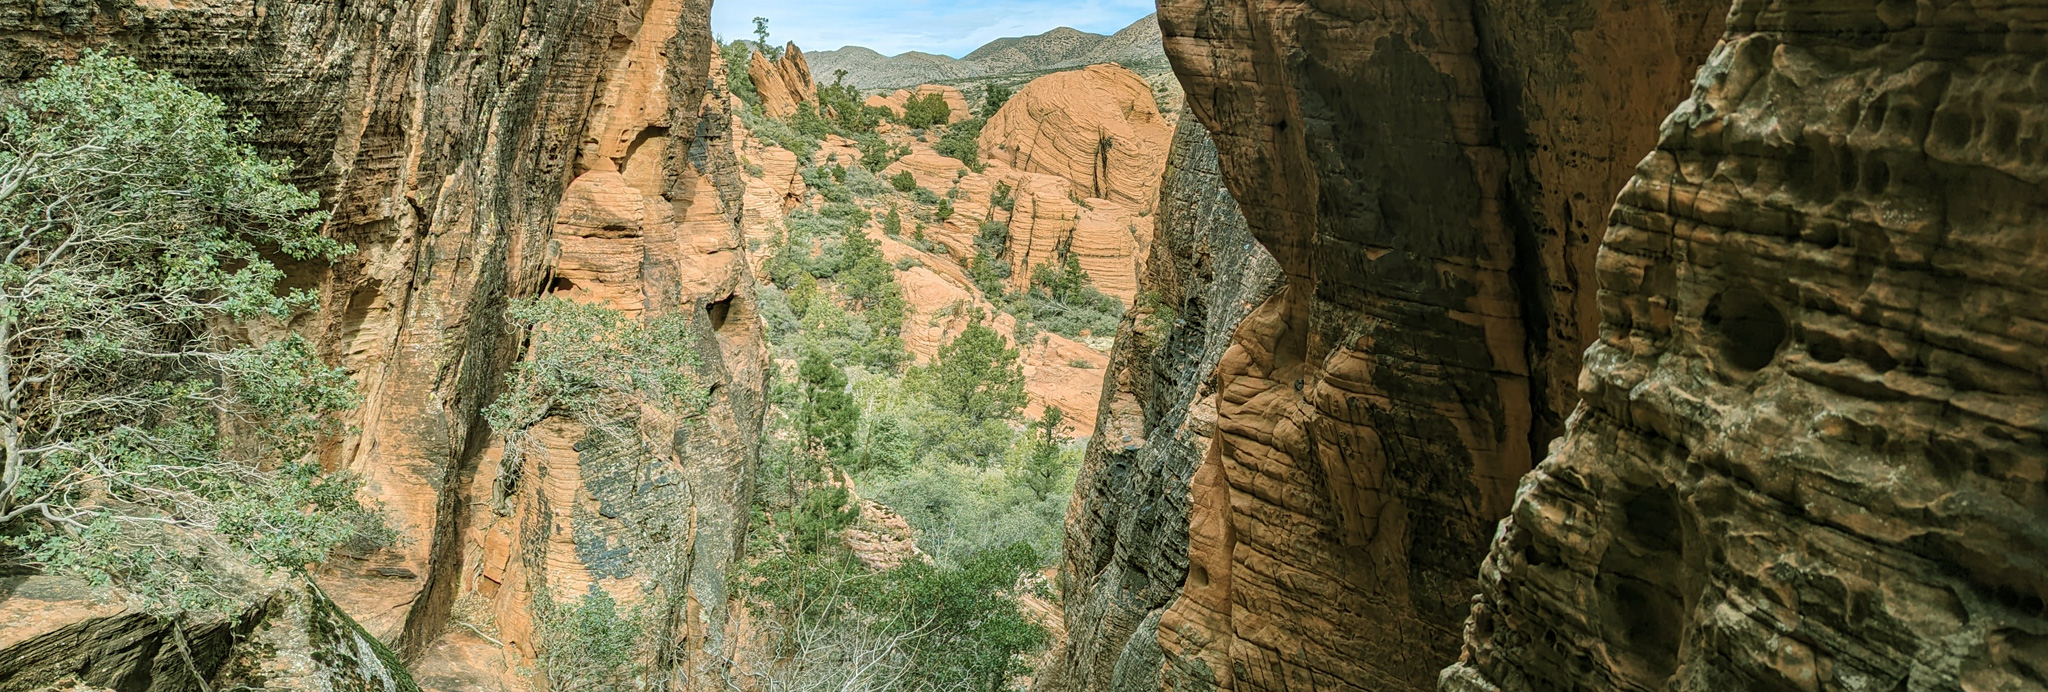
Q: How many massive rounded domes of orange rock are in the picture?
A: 1